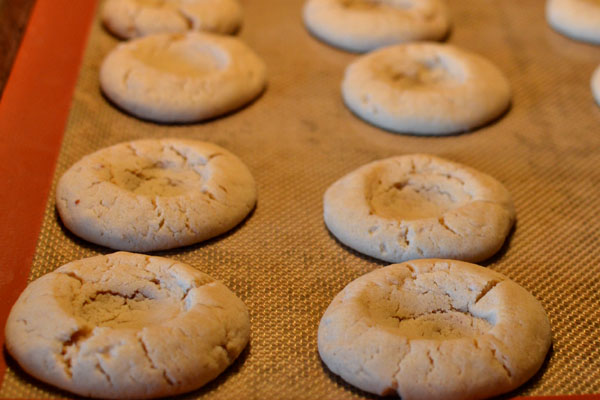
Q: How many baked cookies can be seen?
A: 10